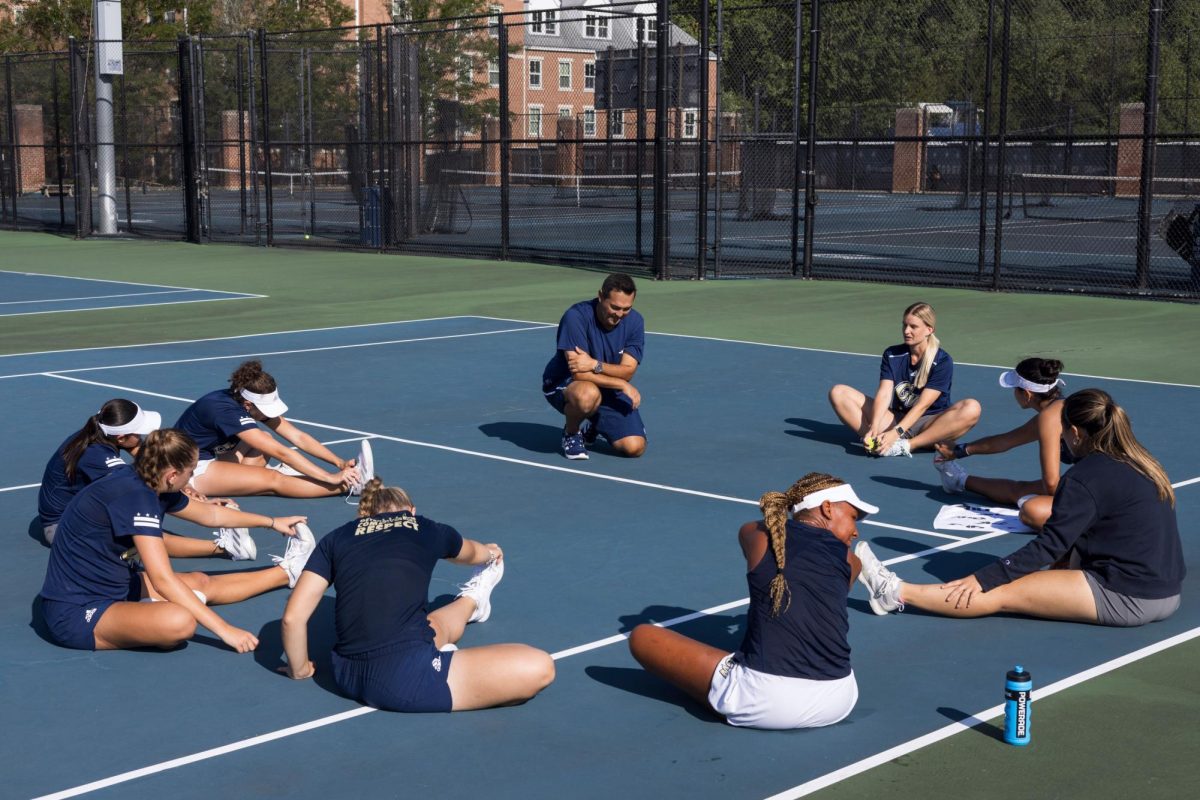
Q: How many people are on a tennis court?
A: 9